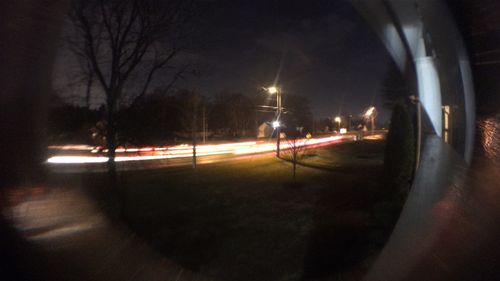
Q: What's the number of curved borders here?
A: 2